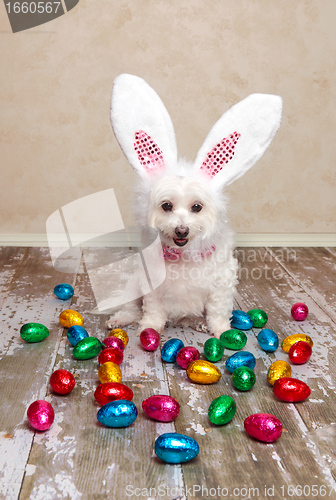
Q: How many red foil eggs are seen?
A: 5